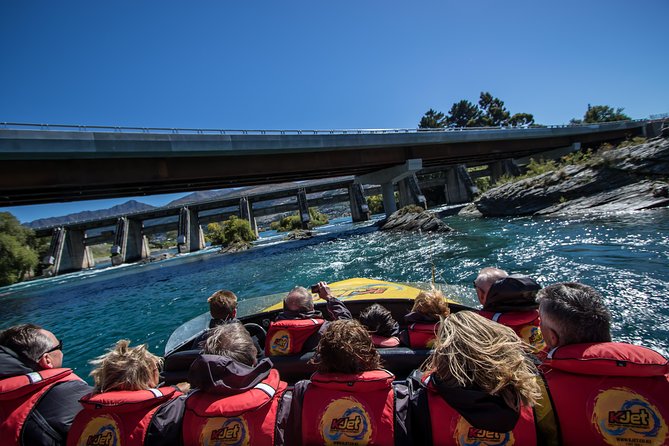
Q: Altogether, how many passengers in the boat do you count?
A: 11